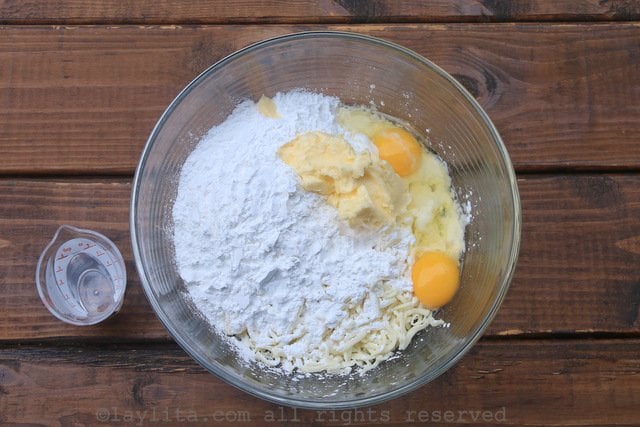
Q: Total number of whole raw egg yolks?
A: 2